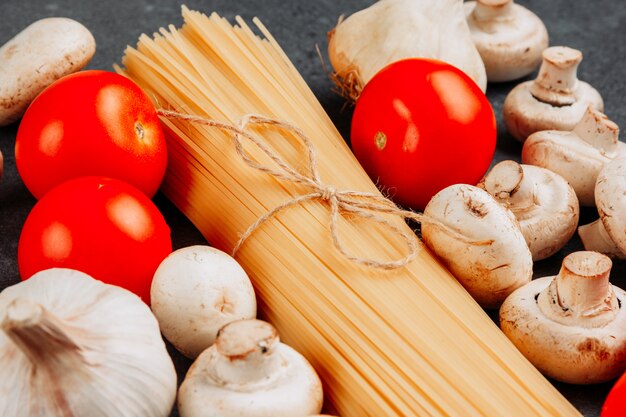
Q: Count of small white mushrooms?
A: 10